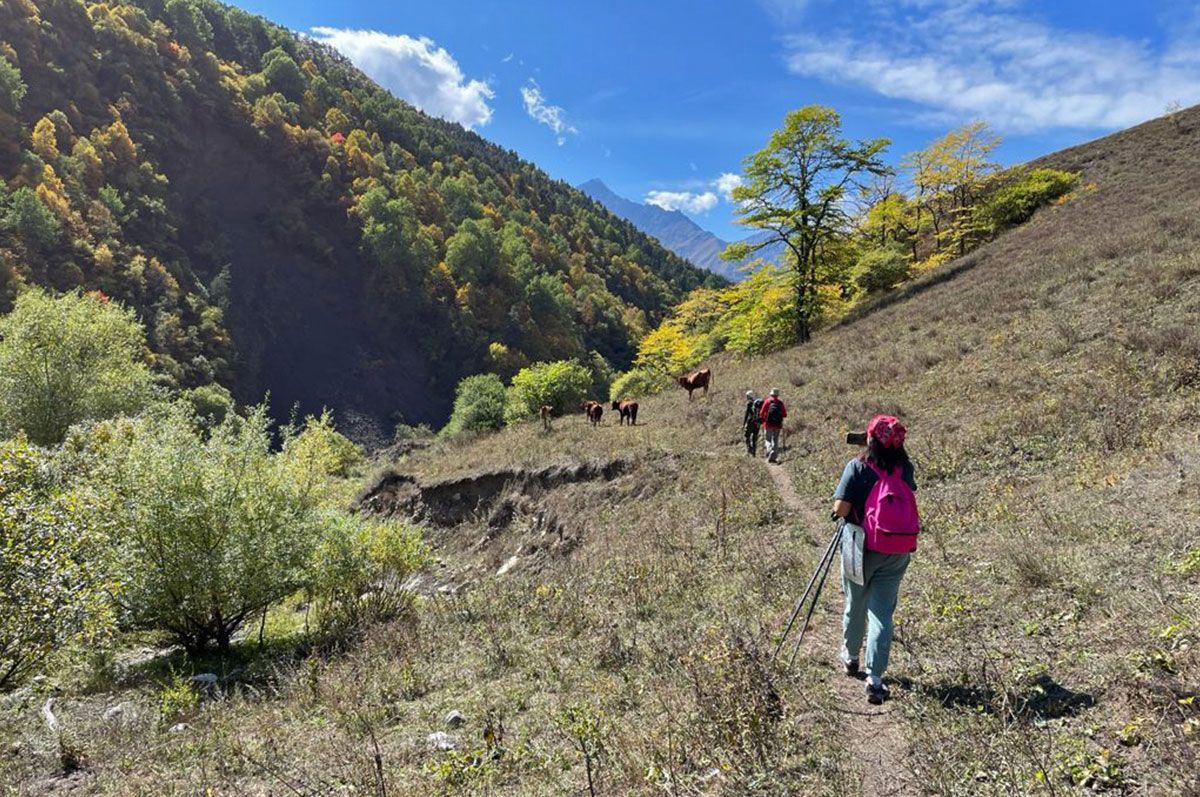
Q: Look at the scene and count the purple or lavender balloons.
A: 0